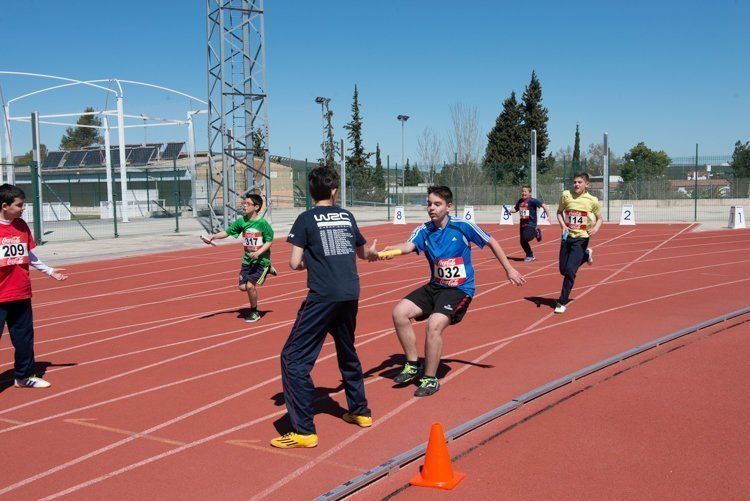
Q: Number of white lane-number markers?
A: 6